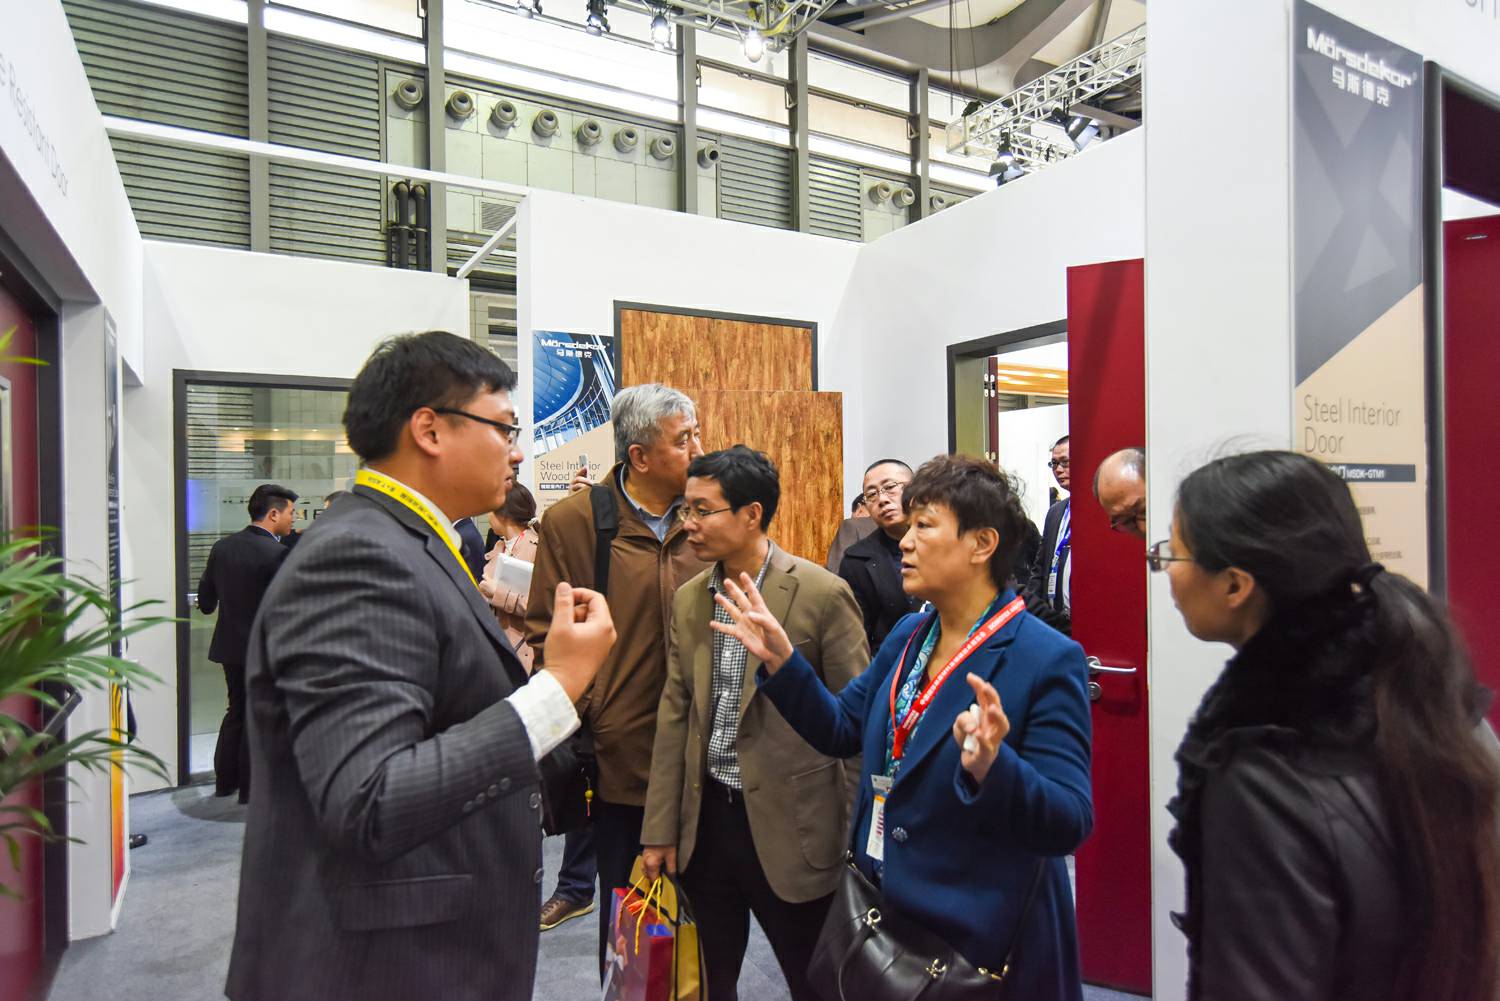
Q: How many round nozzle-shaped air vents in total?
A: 11